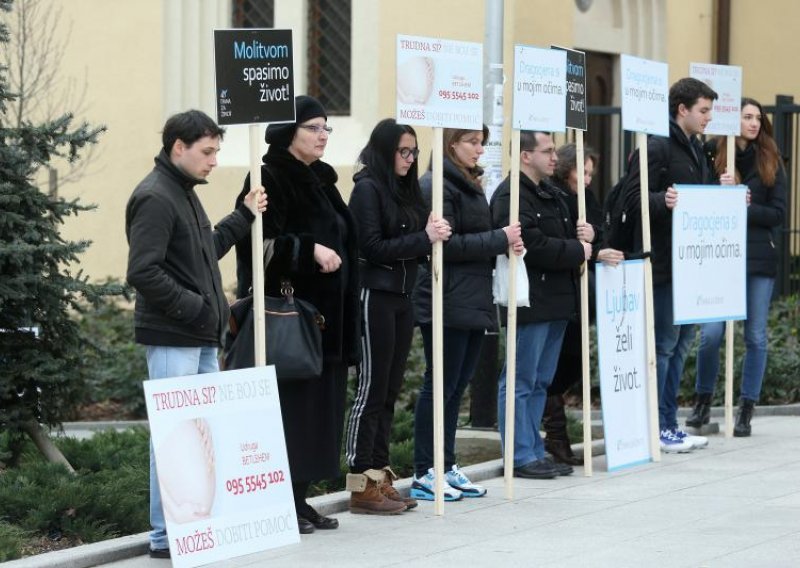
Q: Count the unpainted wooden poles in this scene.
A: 6